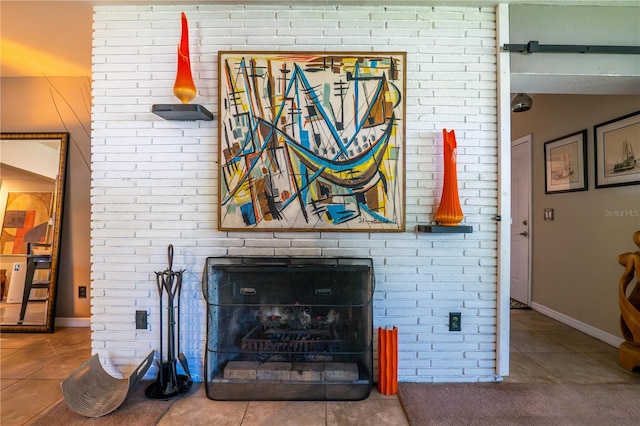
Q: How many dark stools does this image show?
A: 1